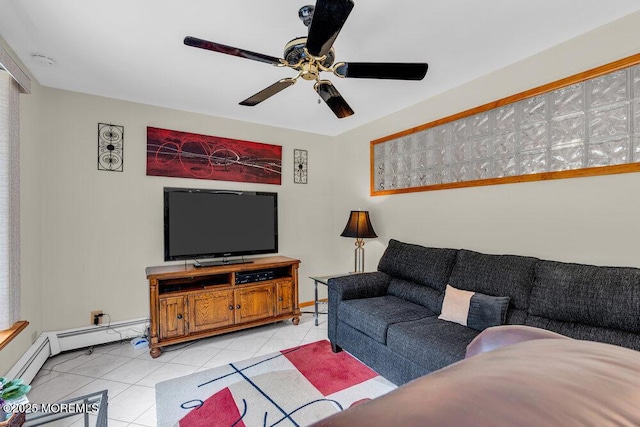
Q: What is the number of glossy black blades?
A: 5